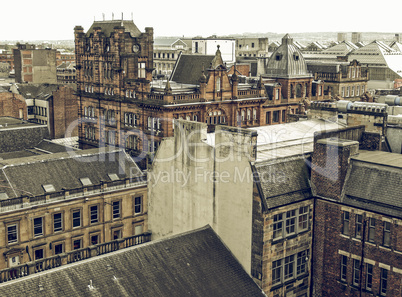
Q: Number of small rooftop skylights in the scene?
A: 4